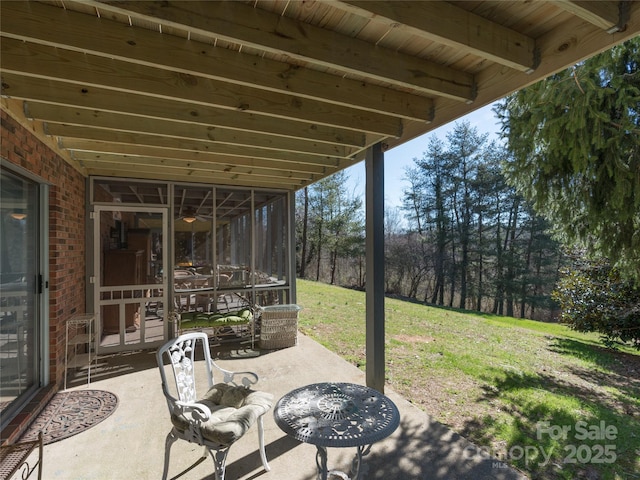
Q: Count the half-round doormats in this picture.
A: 1